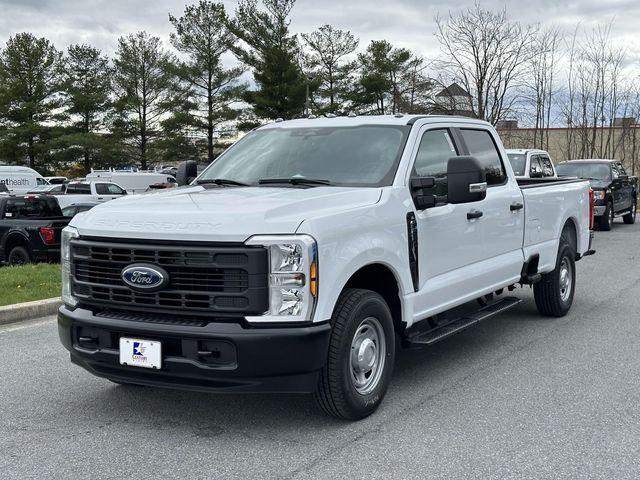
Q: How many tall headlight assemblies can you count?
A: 2